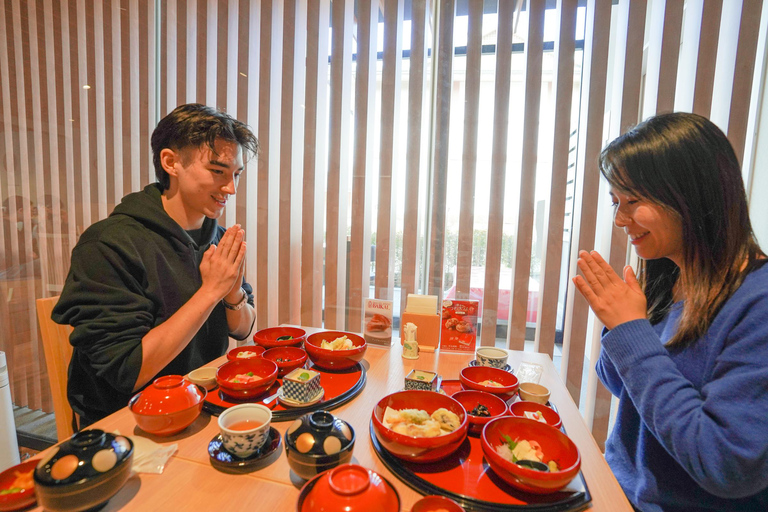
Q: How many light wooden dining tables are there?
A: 1